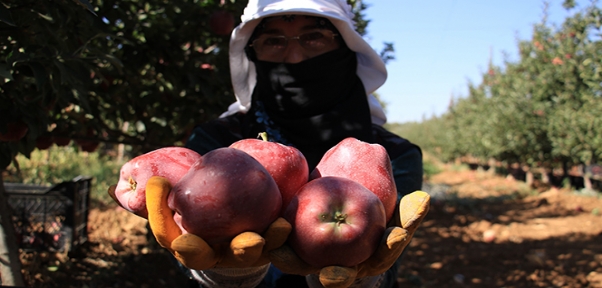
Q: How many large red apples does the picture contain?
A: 5